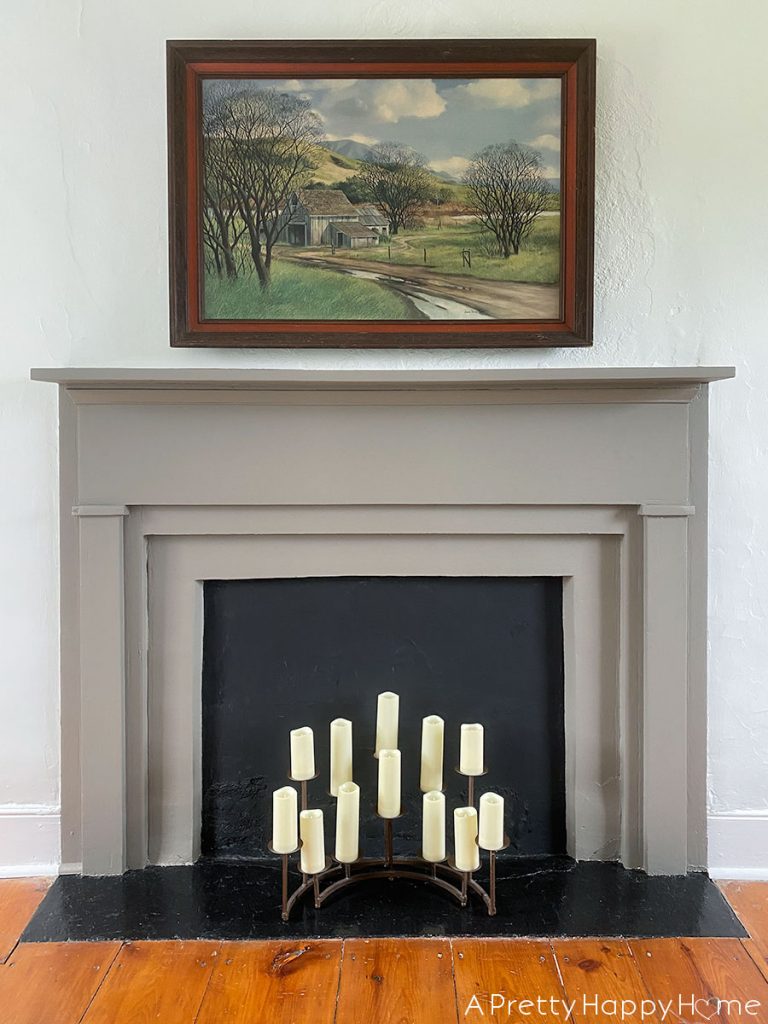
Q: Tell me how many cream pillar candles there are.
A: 12